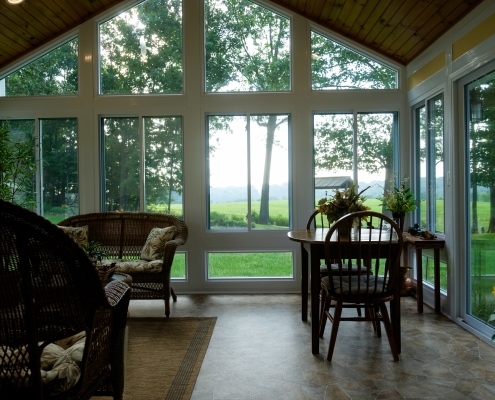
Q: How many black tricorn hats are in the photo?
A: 0